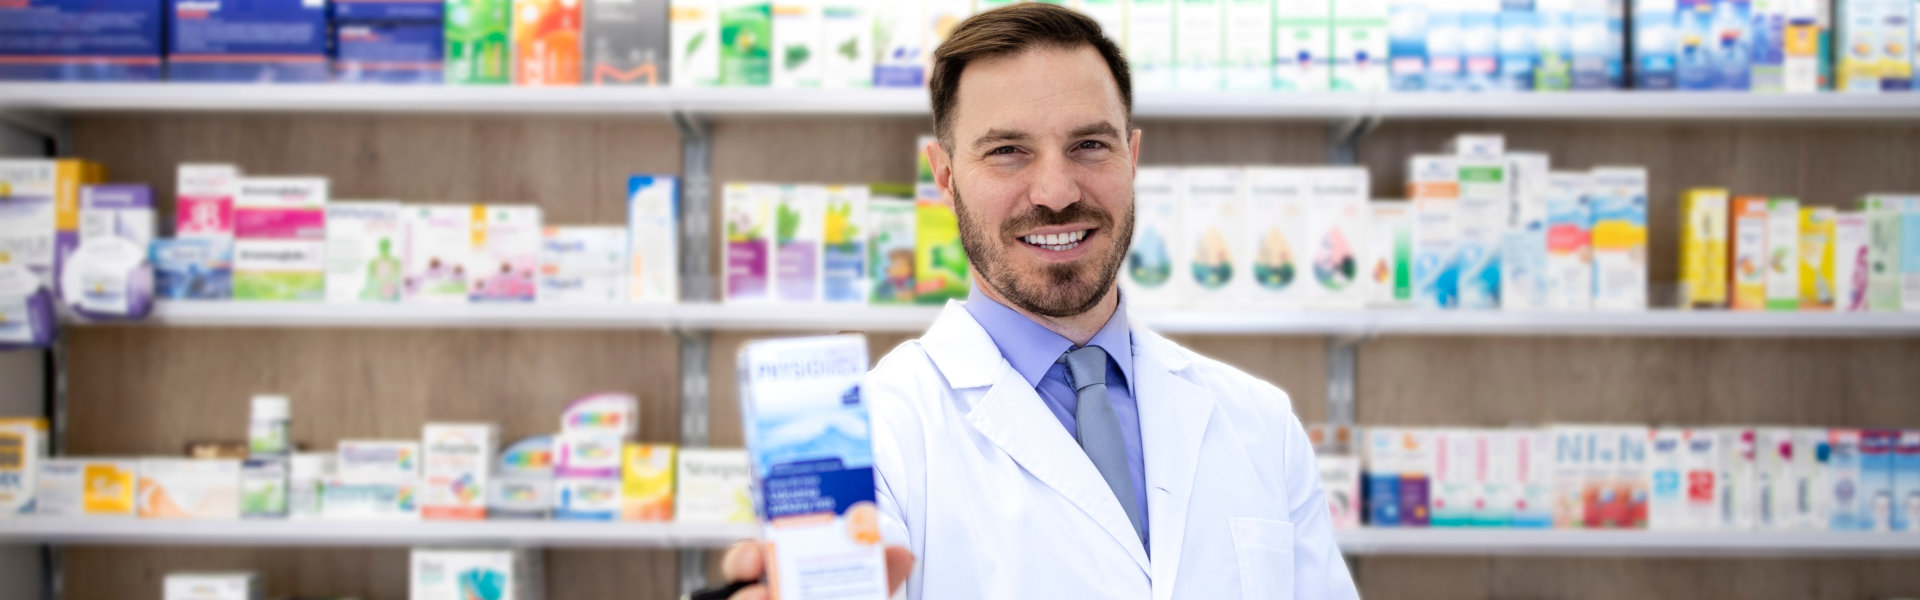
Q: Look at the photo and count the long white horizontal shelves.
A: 3